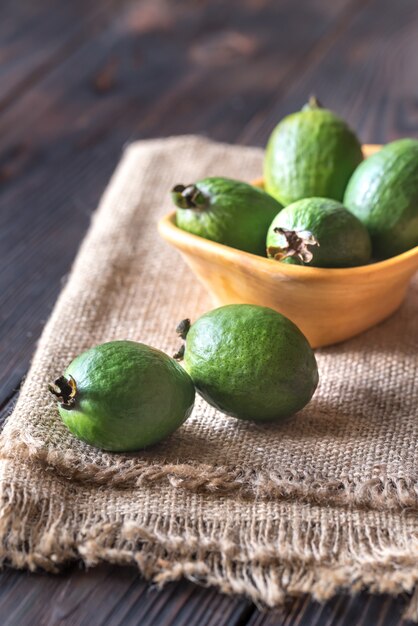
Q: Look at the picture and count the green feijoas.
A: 6